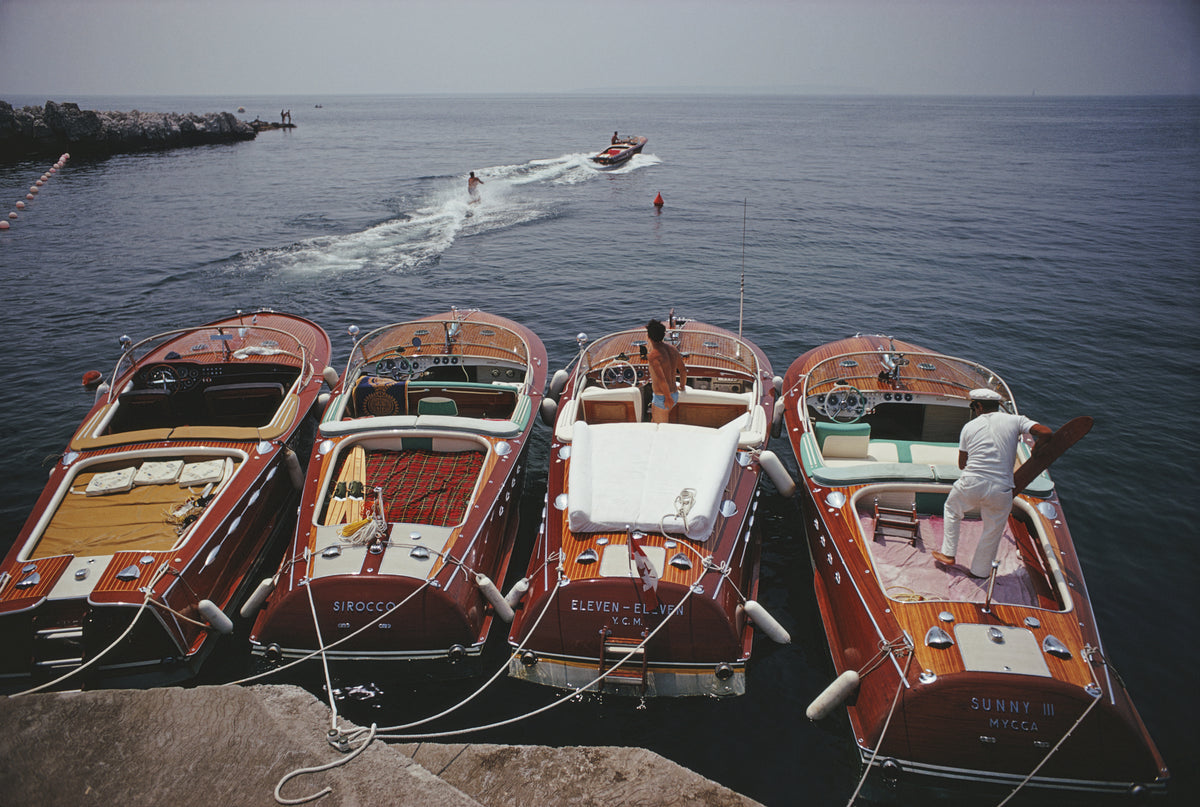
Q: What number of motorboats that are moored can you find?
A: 4